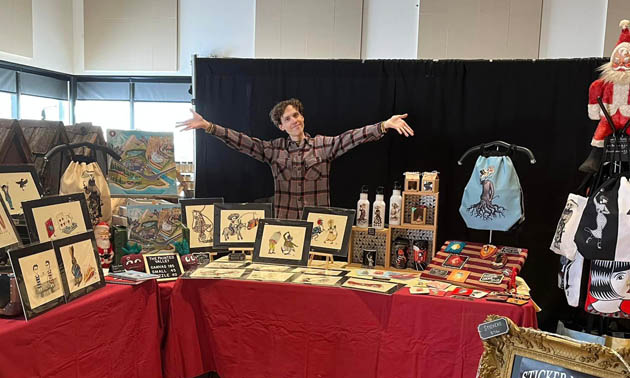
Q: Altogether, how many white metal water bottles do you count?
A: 3